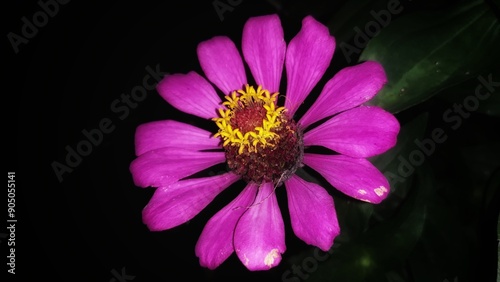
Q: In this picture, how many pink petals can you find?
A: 13